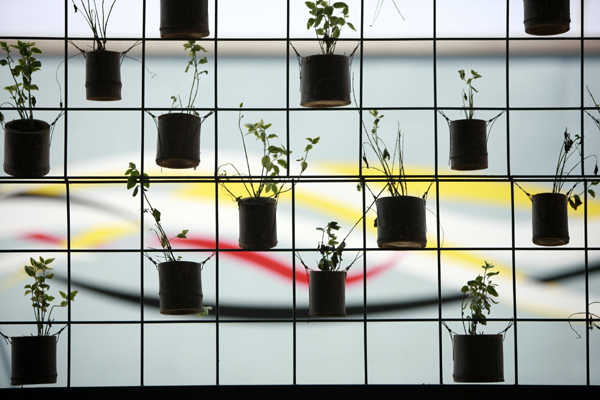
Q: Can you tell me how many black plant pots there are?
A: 14